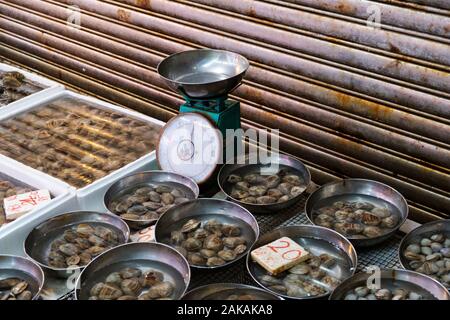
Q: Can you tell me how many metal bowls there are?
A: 12